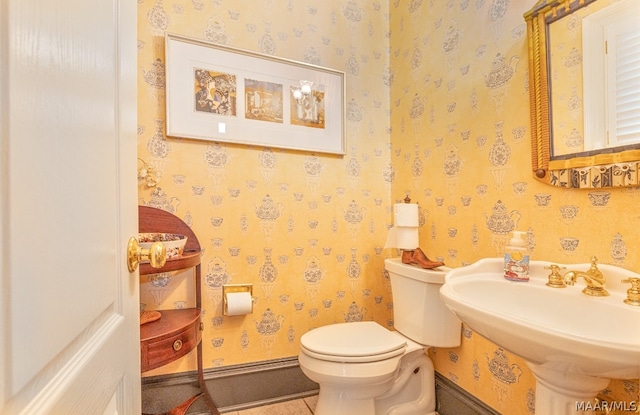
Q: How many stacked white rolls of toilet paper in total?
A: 2